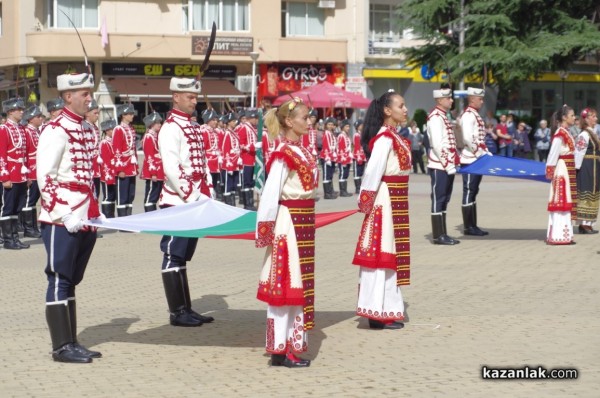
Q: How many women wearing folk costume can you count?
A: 4